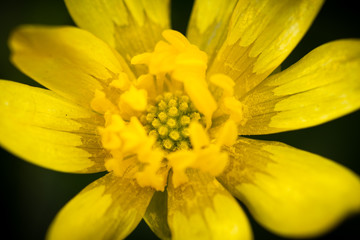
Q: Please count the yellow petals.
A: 9